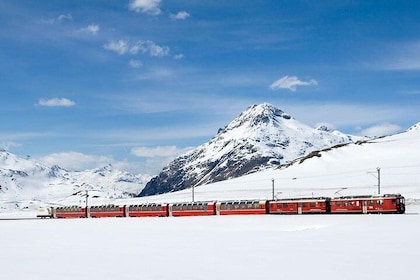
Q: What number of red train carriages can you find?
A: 7